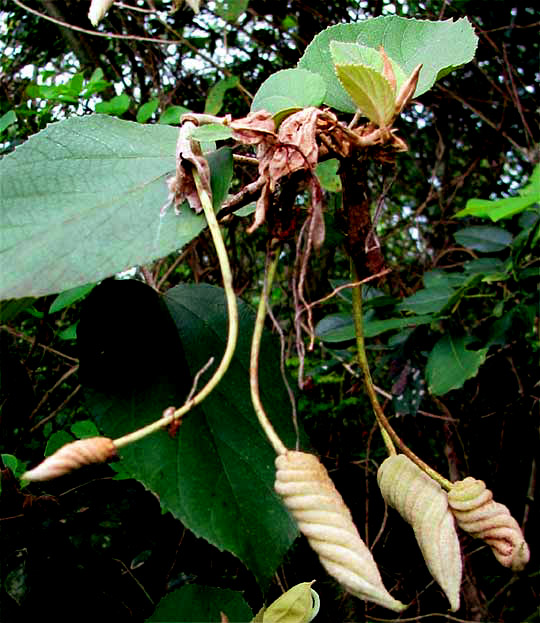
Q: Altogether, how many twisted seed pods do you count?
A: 4